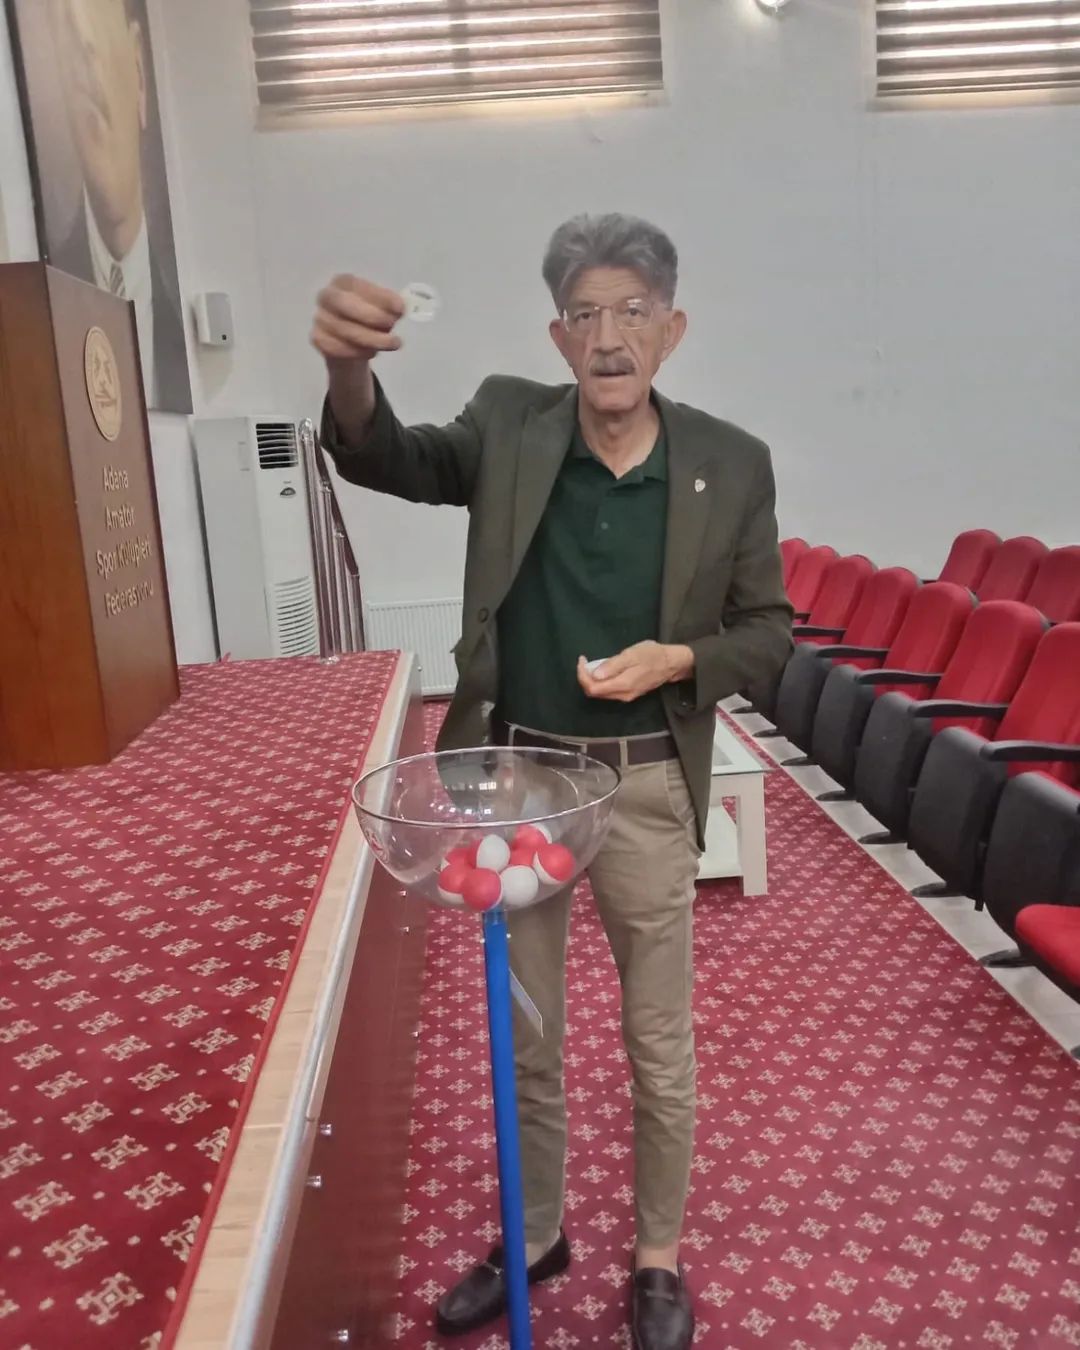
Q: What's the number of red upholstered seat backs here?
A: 10